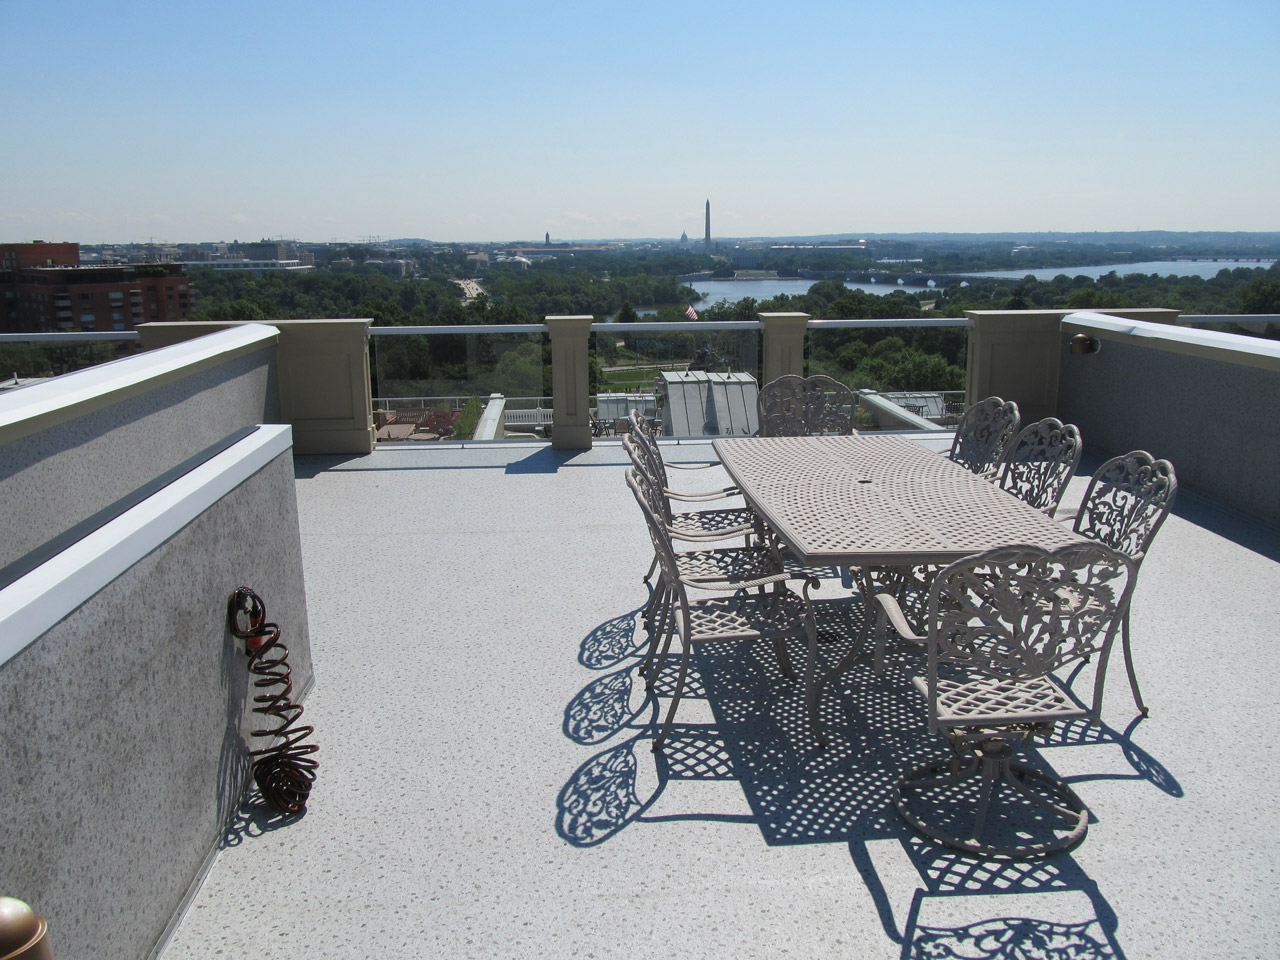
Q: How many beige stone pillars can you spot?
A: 4